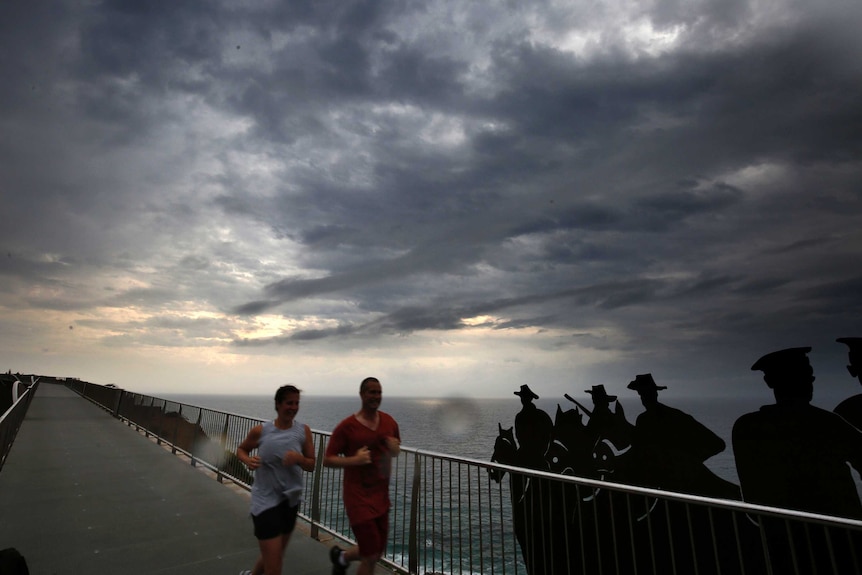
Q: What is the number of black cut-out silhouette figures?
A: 5